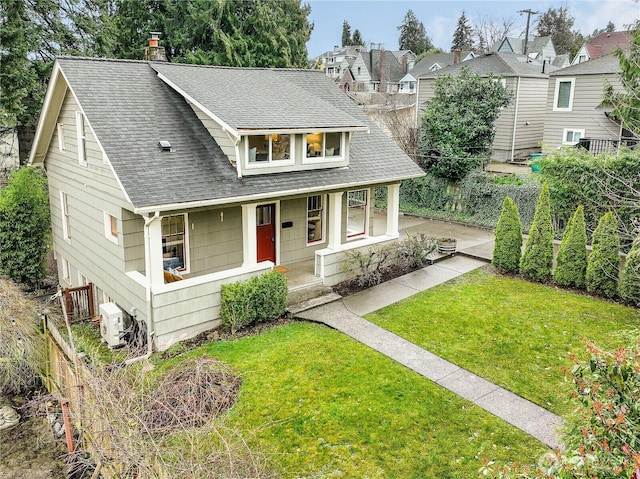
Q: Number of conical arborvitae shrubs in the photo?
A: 5